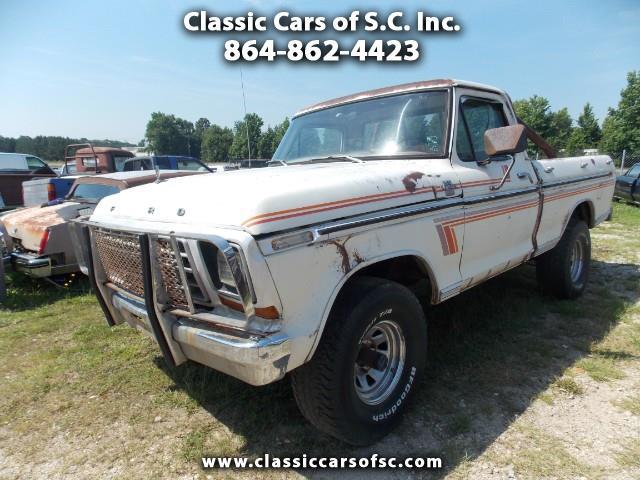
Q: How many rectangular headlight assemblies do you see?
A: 1